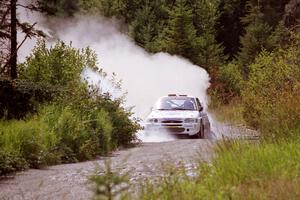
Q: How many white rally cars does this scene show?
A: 1